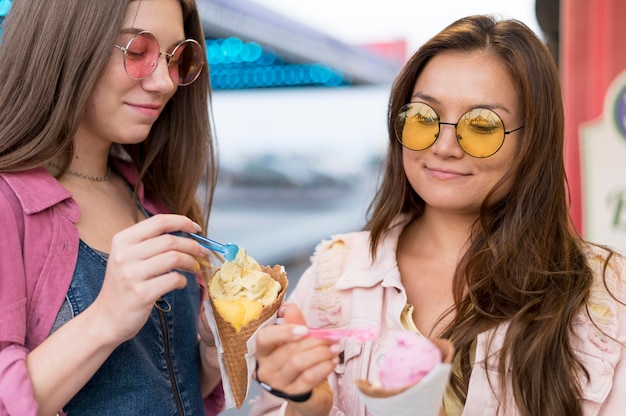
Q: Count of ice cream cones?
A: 2